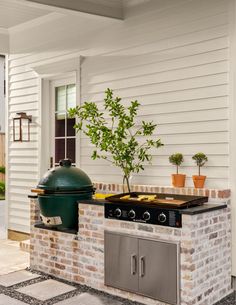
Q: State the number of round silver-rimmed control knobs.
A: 4